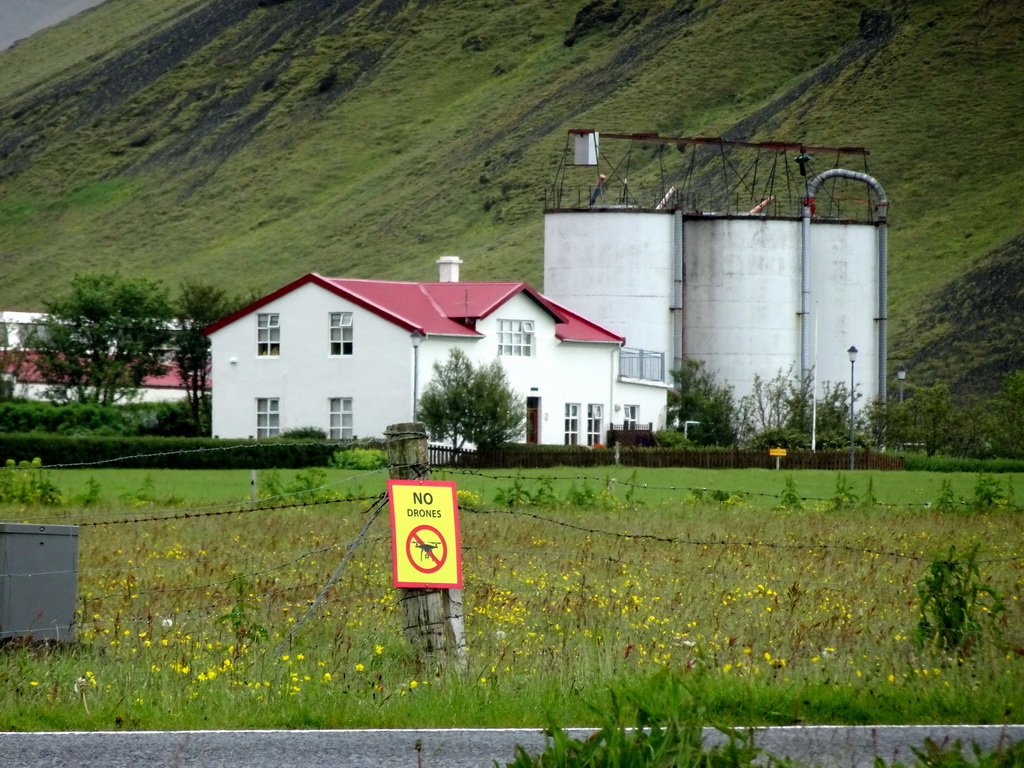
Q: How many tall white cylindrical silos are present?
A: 3